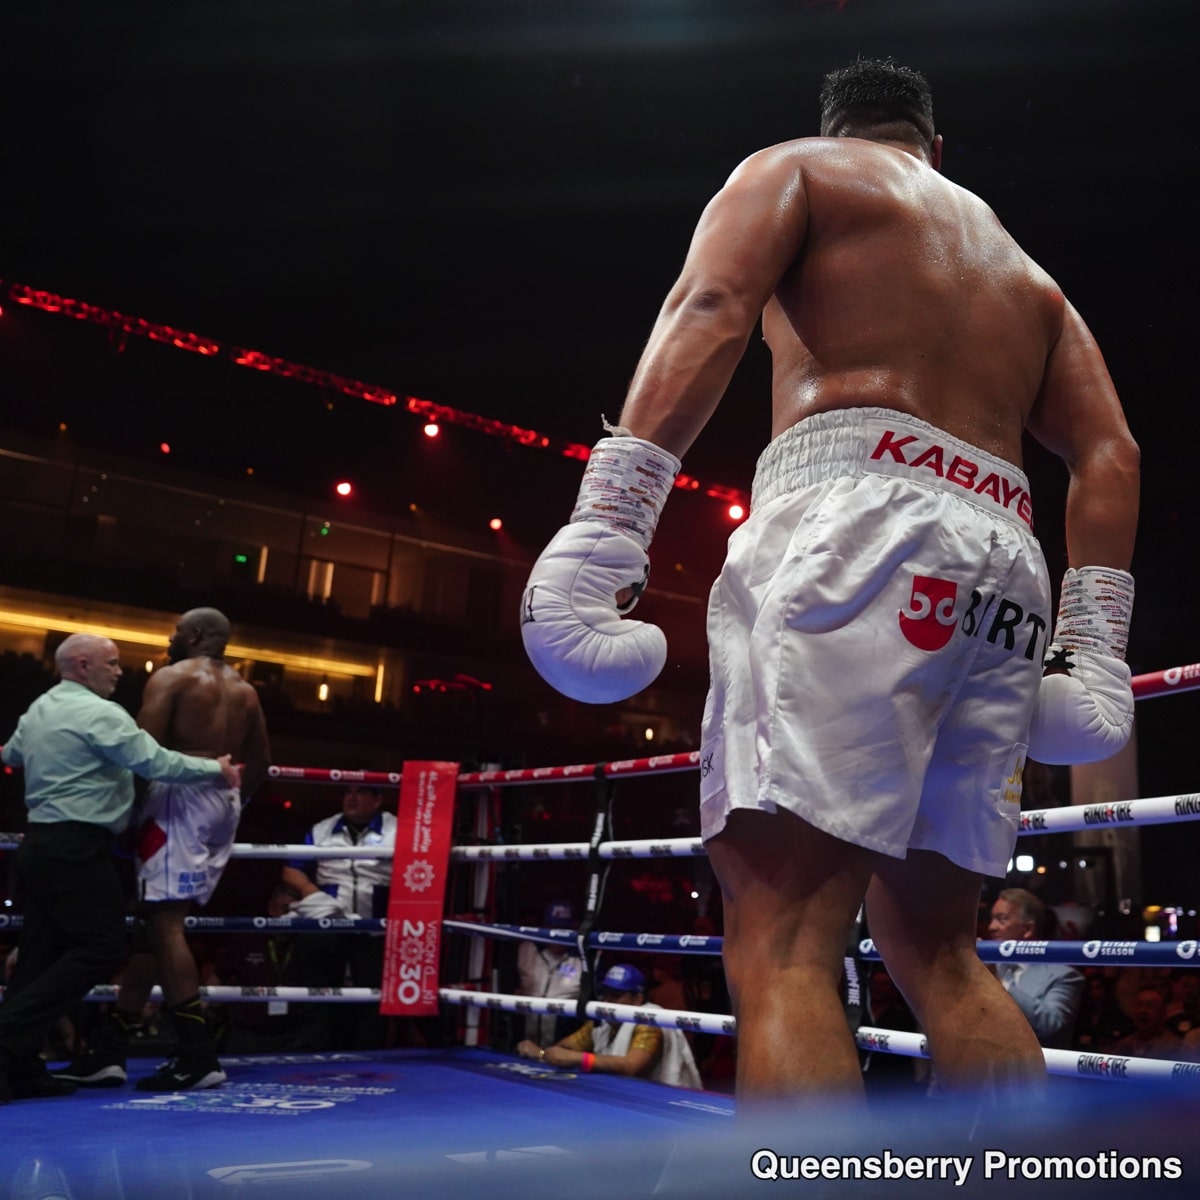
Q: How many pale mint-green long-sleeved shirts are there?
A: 1